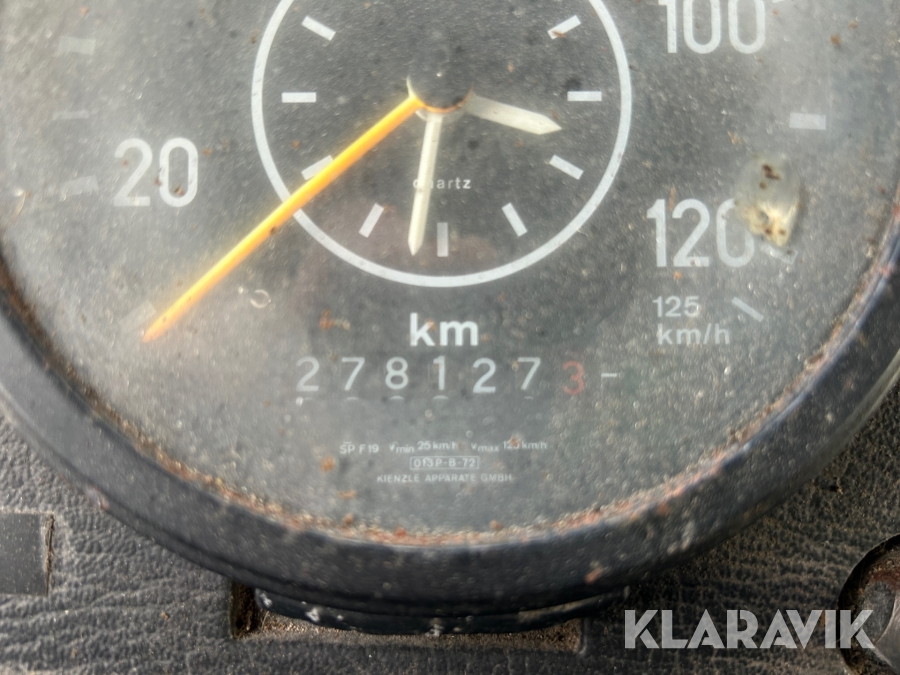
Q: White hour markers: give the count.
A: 9